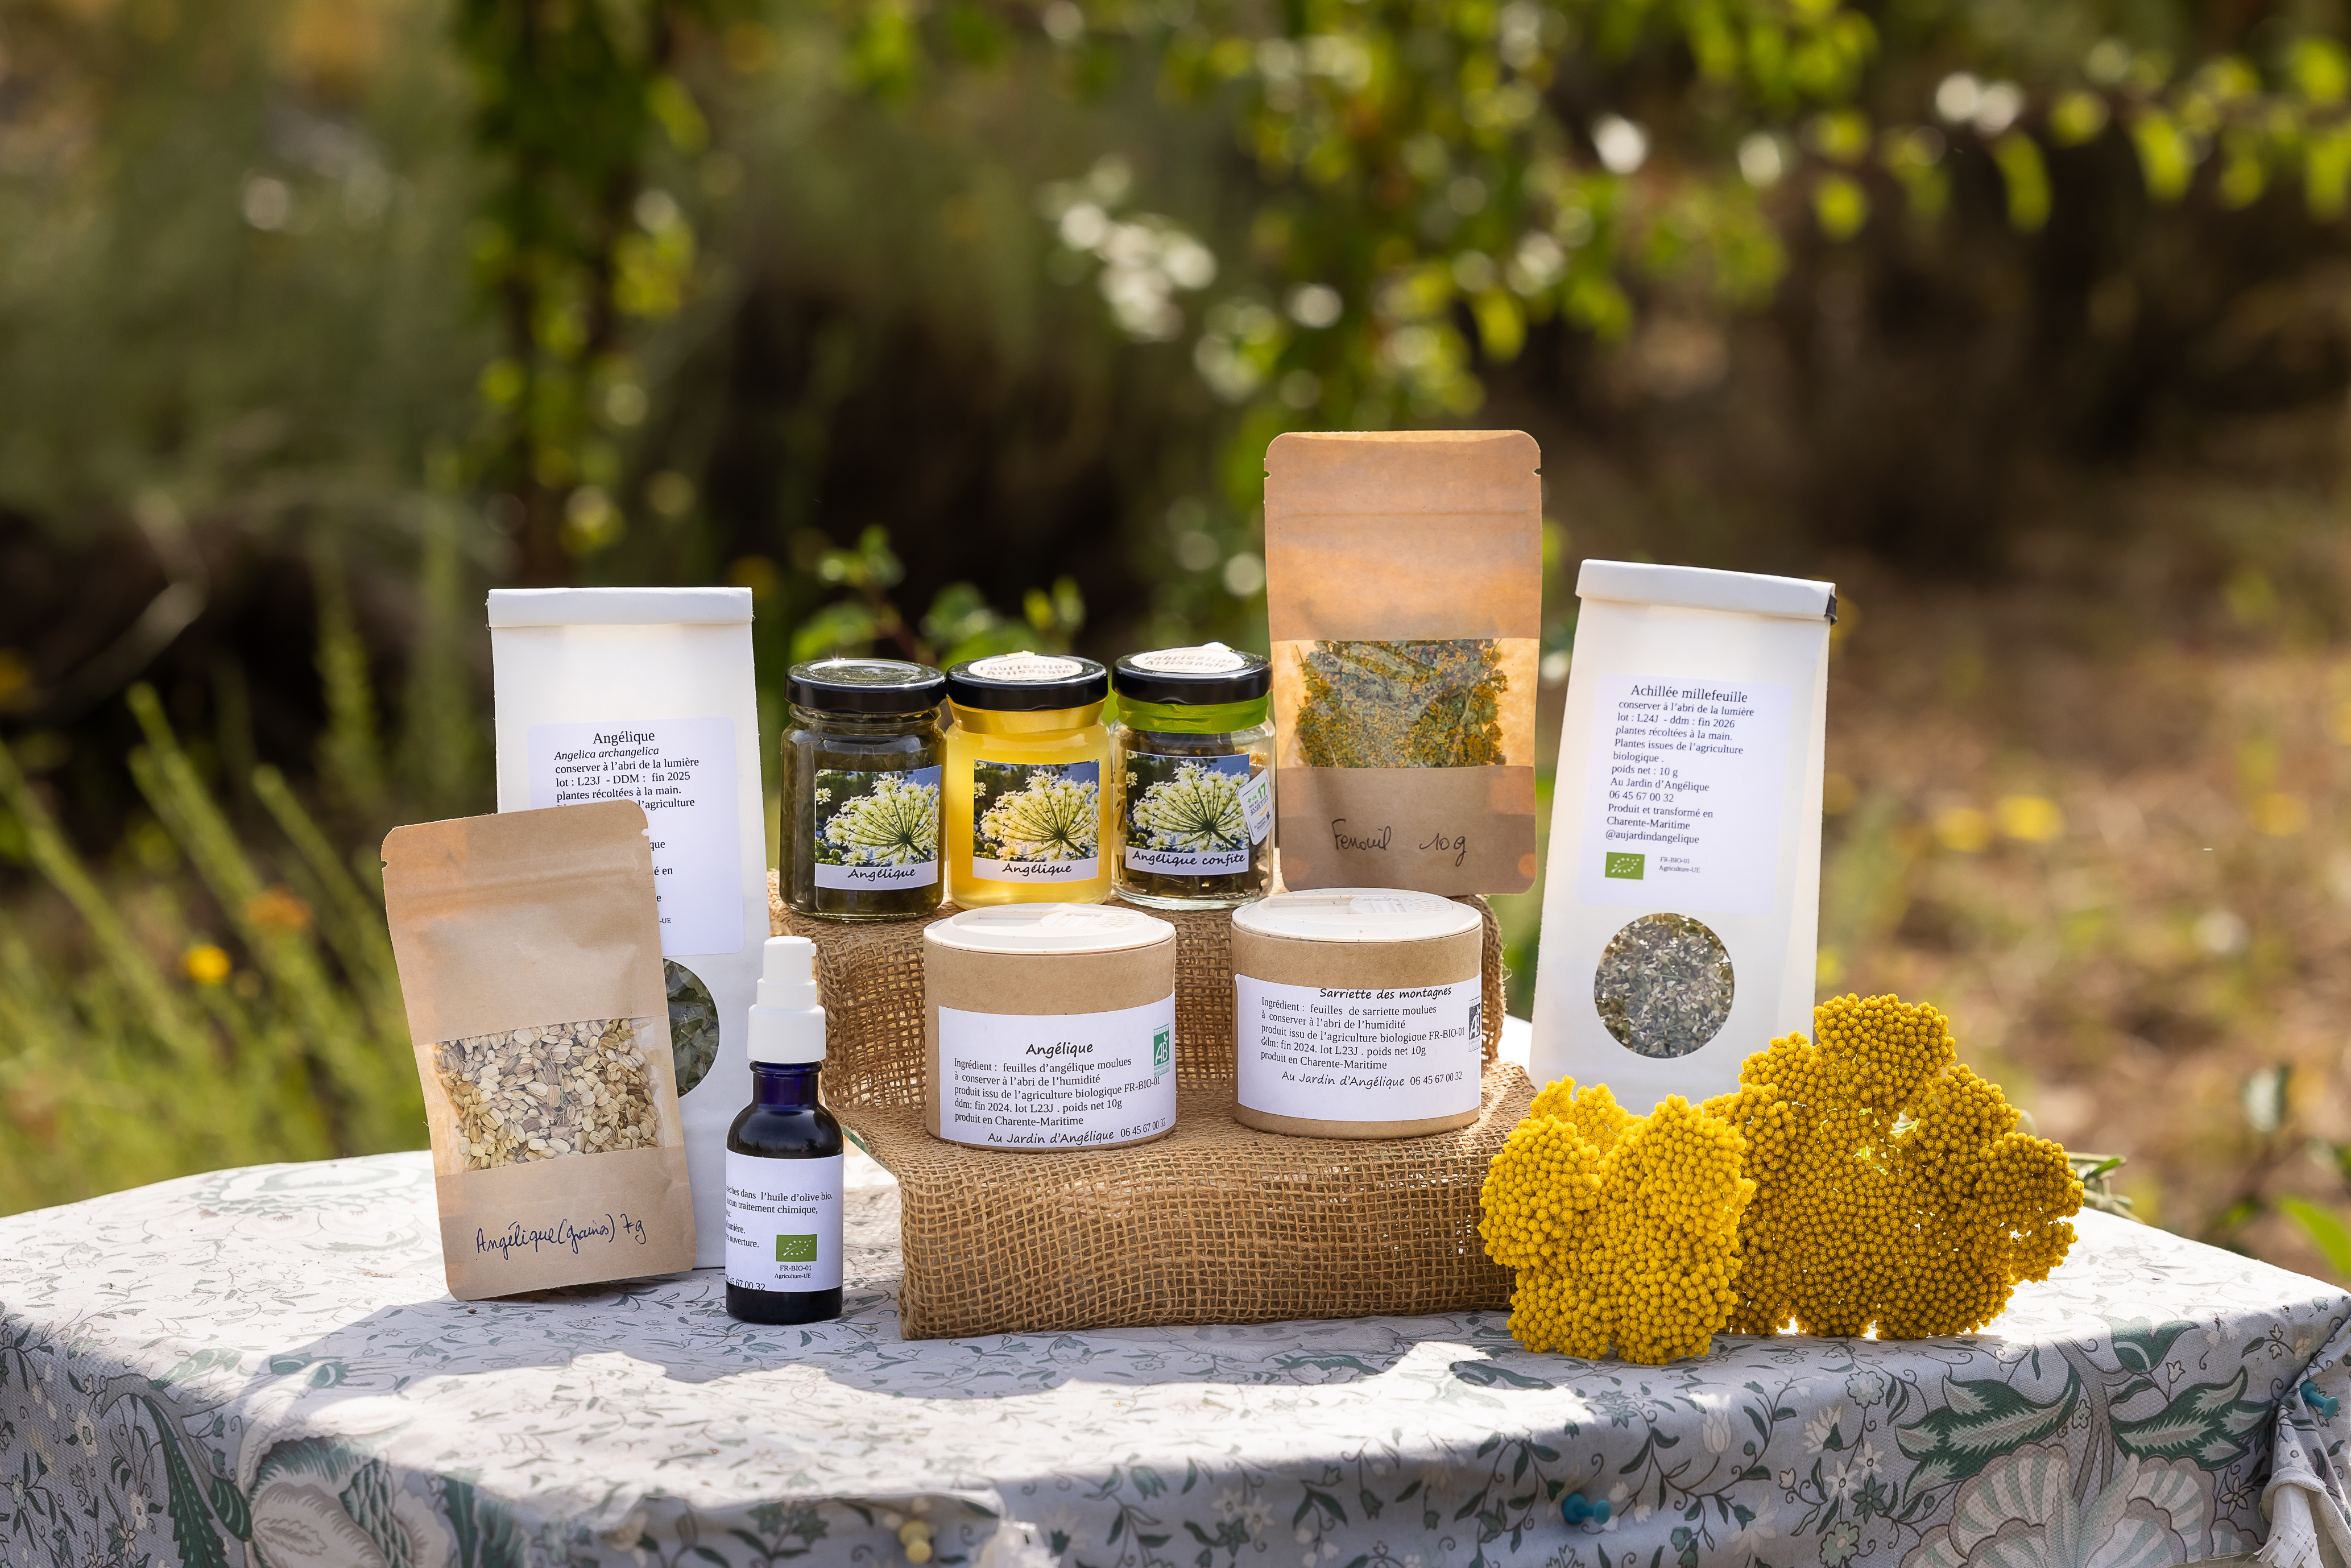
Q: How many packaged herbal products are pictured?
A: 10